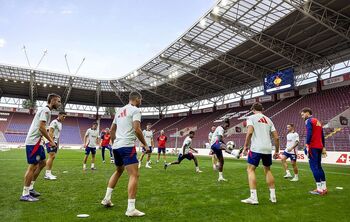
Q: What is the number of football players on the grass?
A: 13